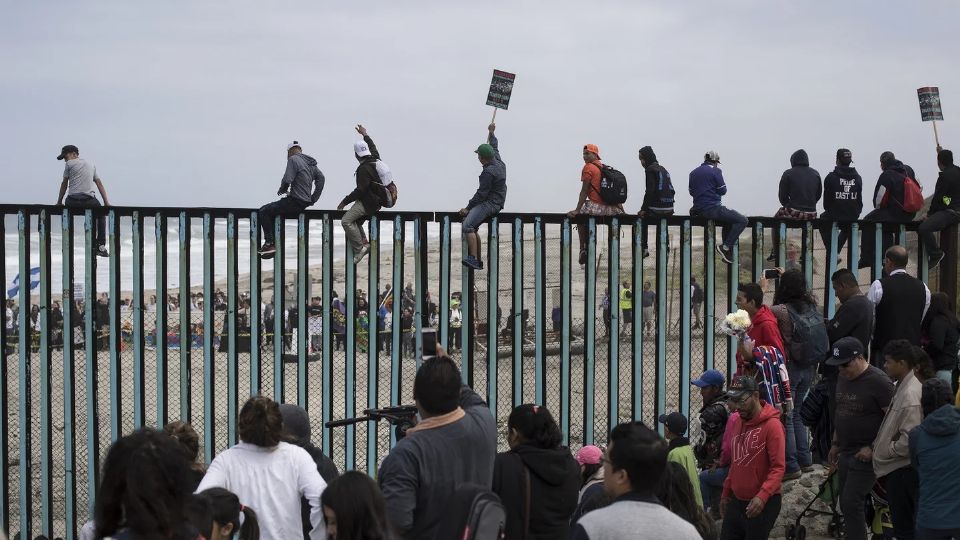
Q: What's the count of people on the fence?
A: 11